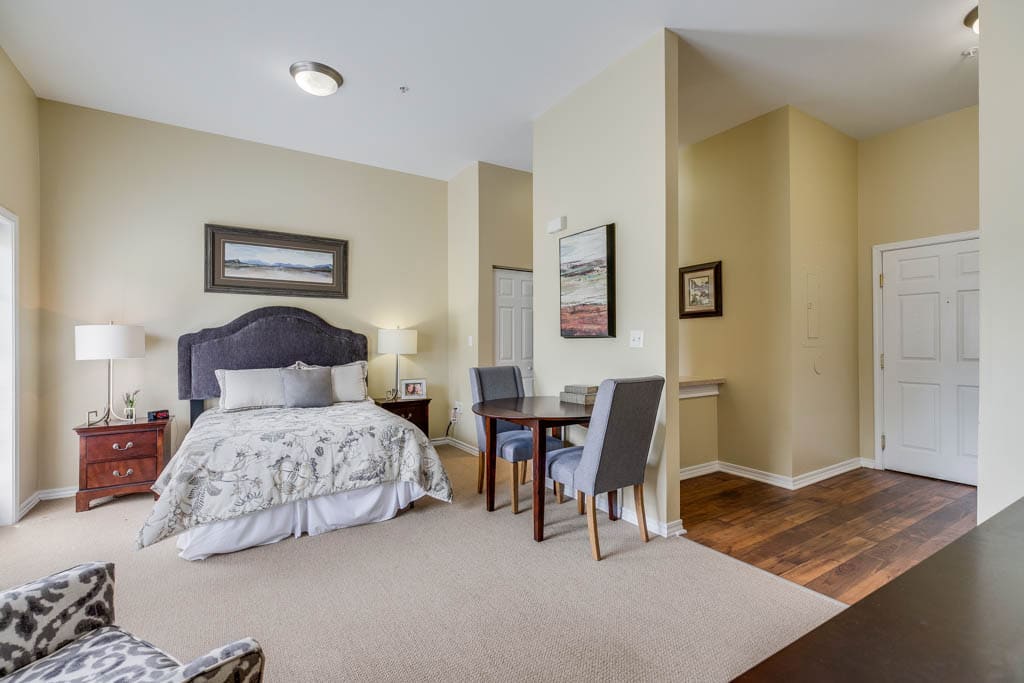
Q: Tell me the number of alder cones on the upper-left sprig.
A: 0